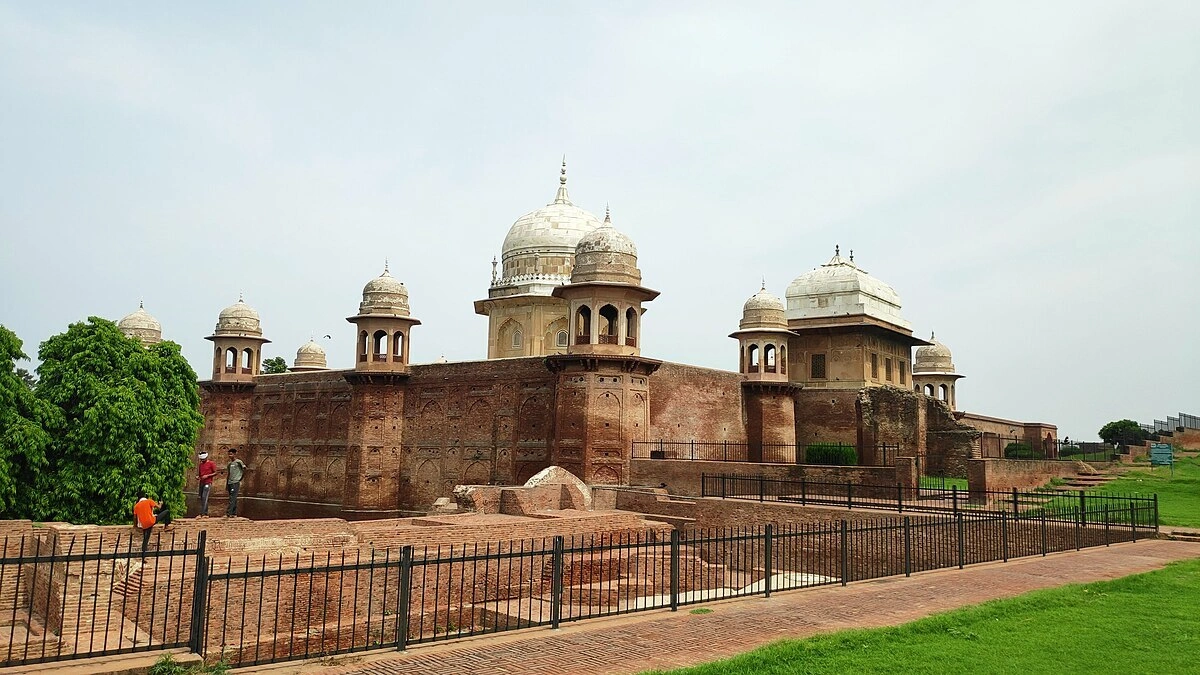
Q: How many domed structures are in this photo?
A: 9